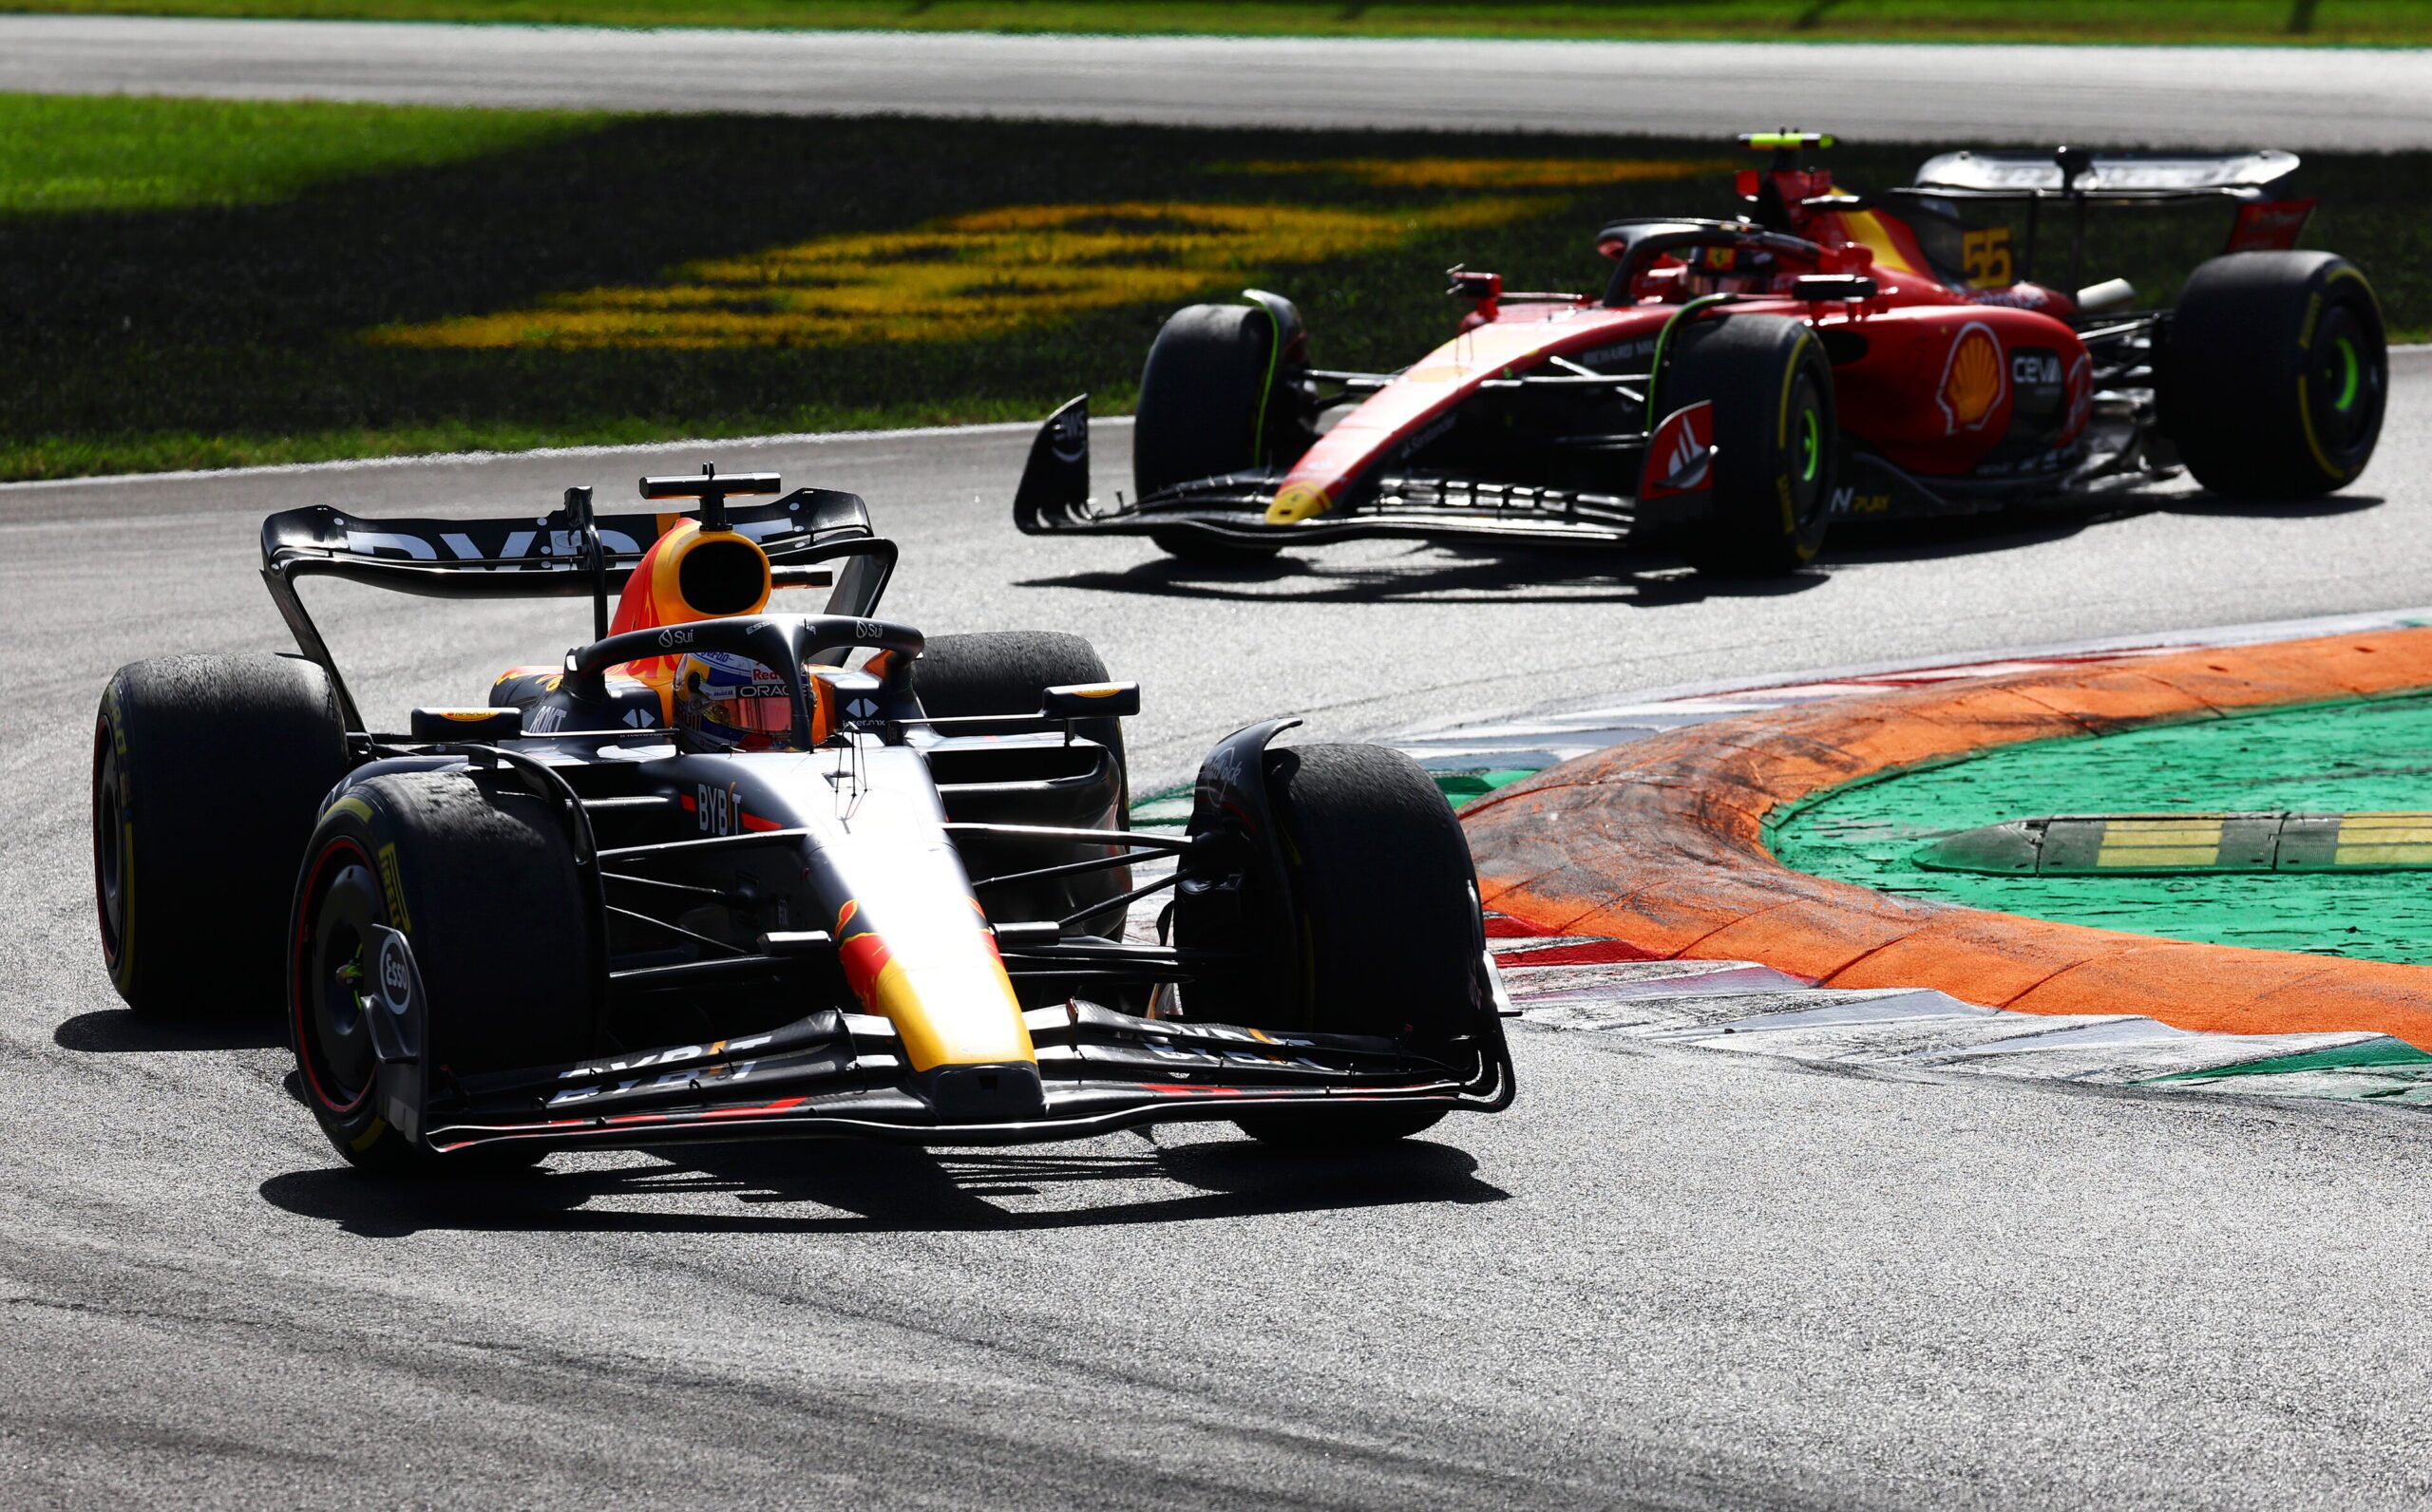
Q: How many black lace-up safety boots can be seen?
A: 0